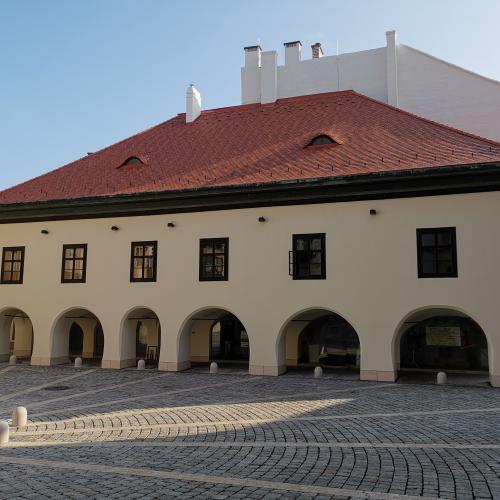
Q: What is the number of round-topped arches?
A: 6